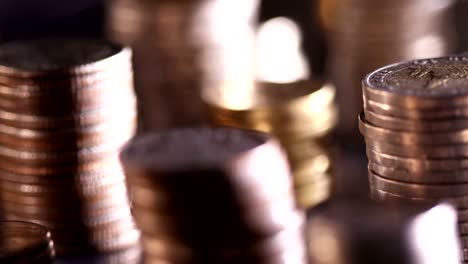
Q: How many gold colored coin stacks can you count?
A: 1